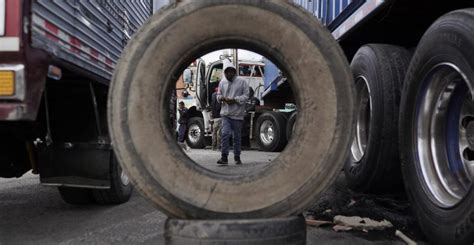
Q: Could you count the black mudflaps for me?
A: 1